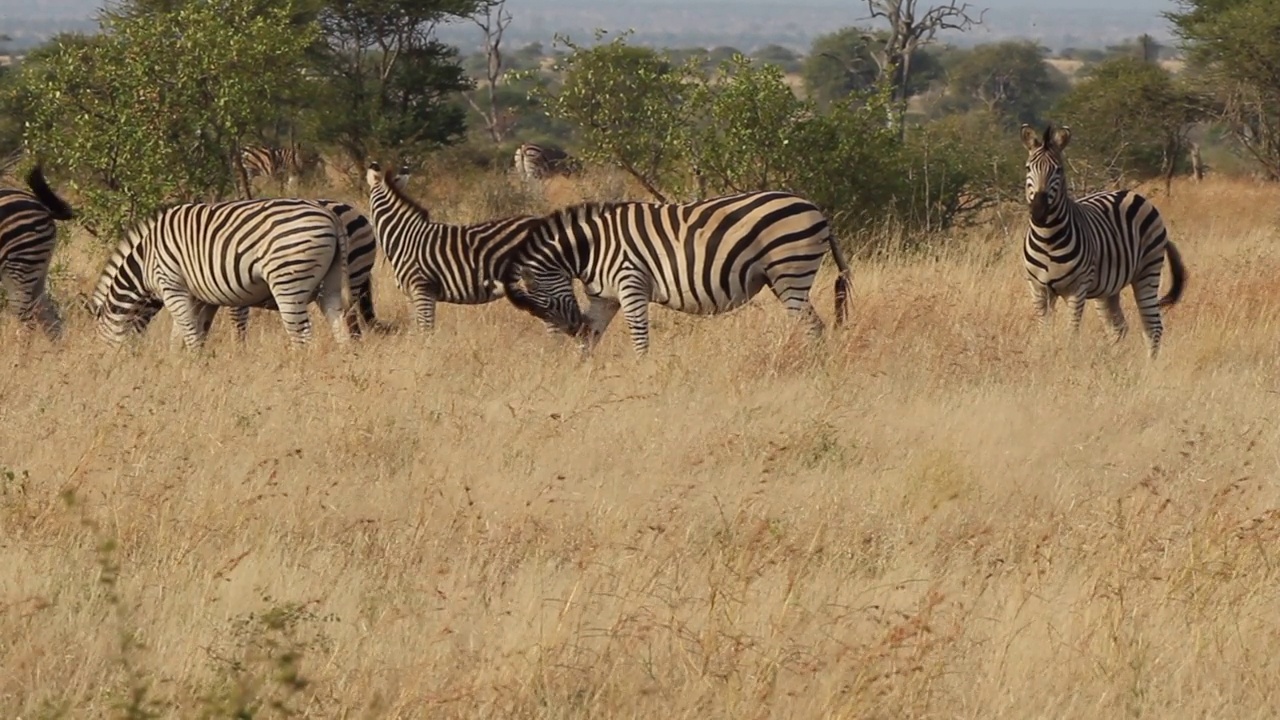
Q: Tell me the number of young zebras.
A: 1